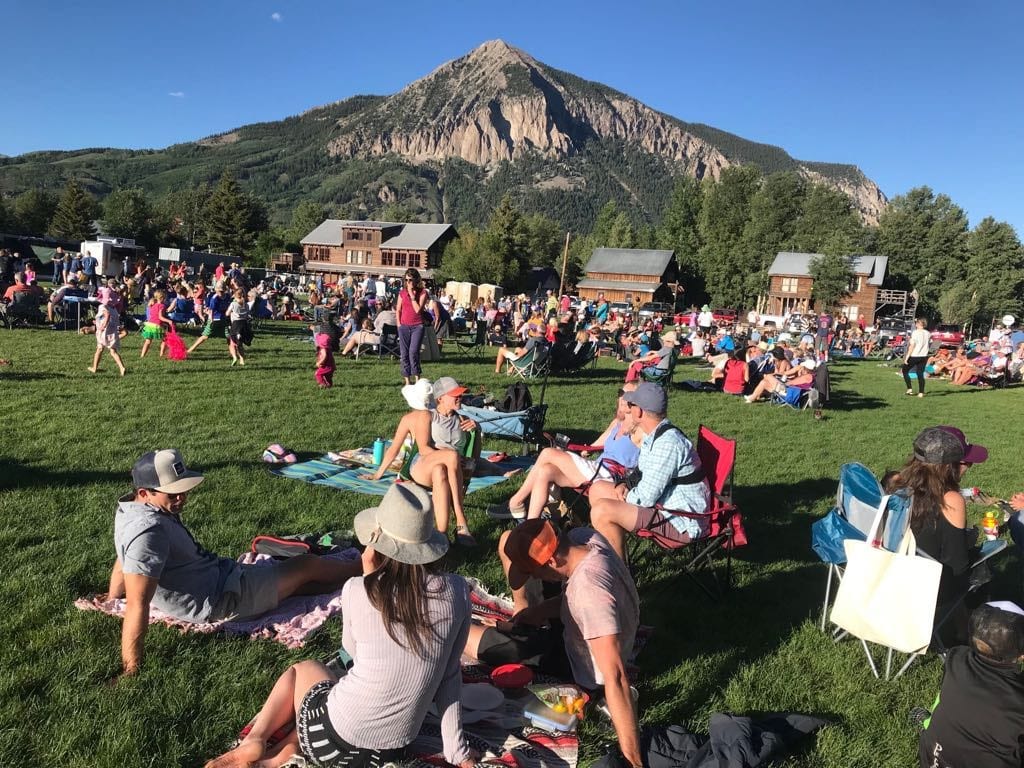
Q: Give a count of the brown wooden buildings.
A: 3